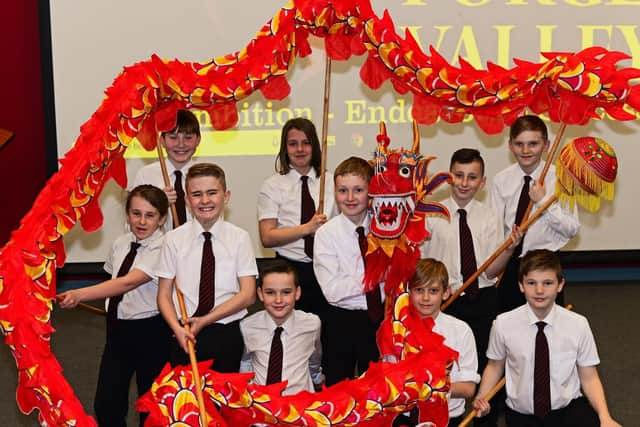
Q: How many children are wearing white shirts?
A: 10